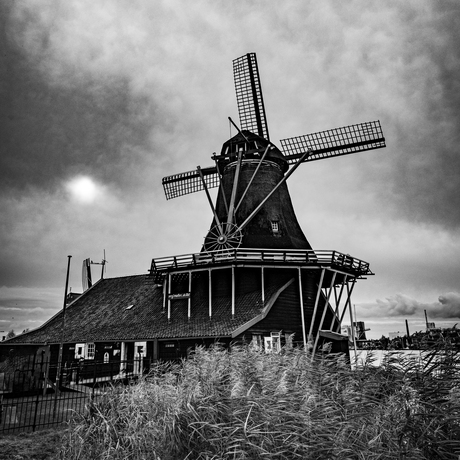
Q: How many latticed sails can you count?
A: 3